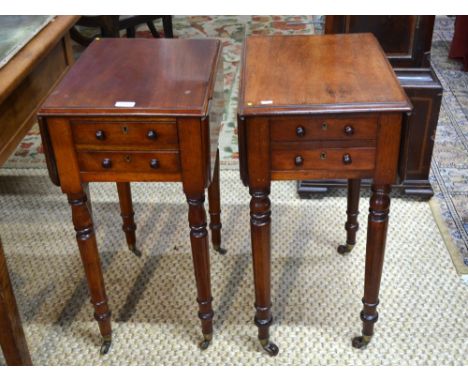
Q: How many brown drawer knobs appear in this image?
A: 8